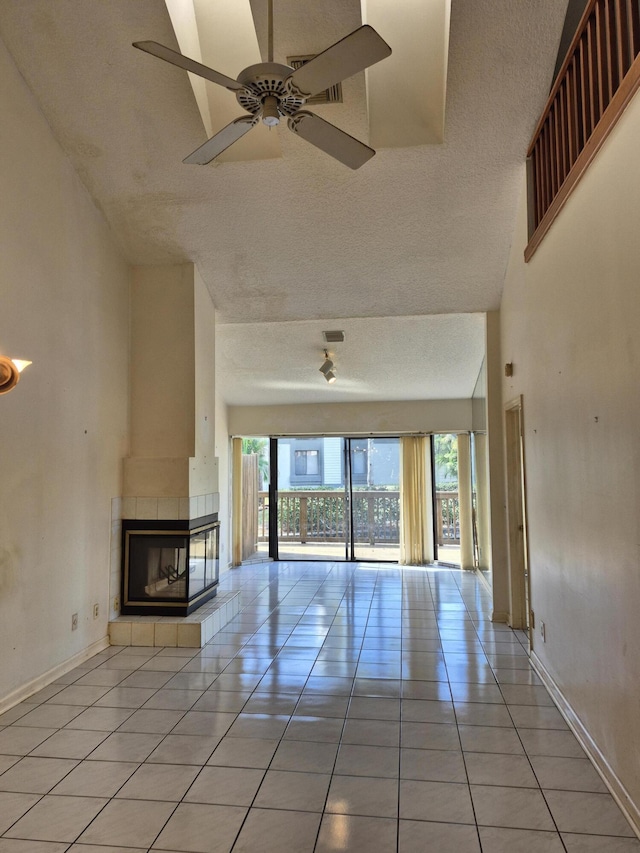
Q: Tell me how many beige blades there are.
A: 4